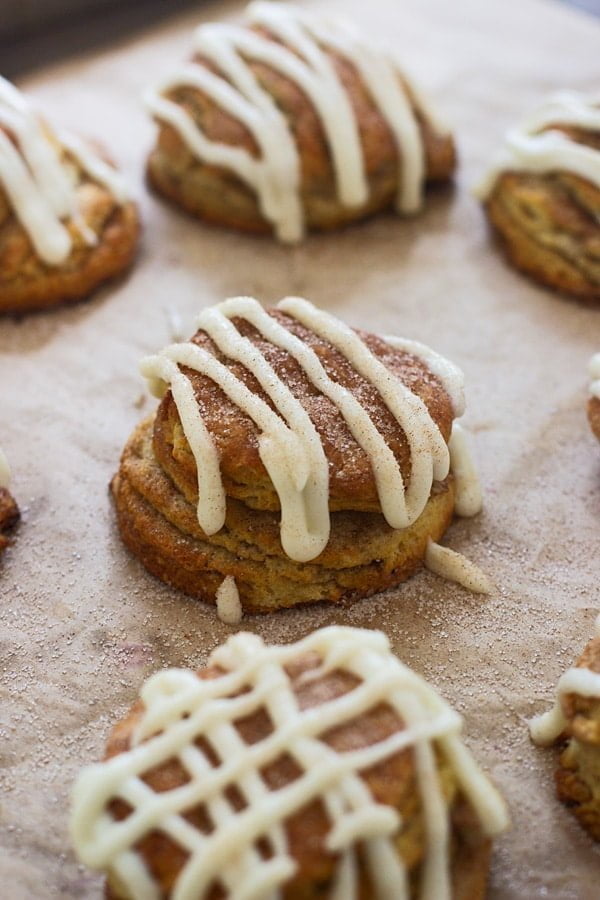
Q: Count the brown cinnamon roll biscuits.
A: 8